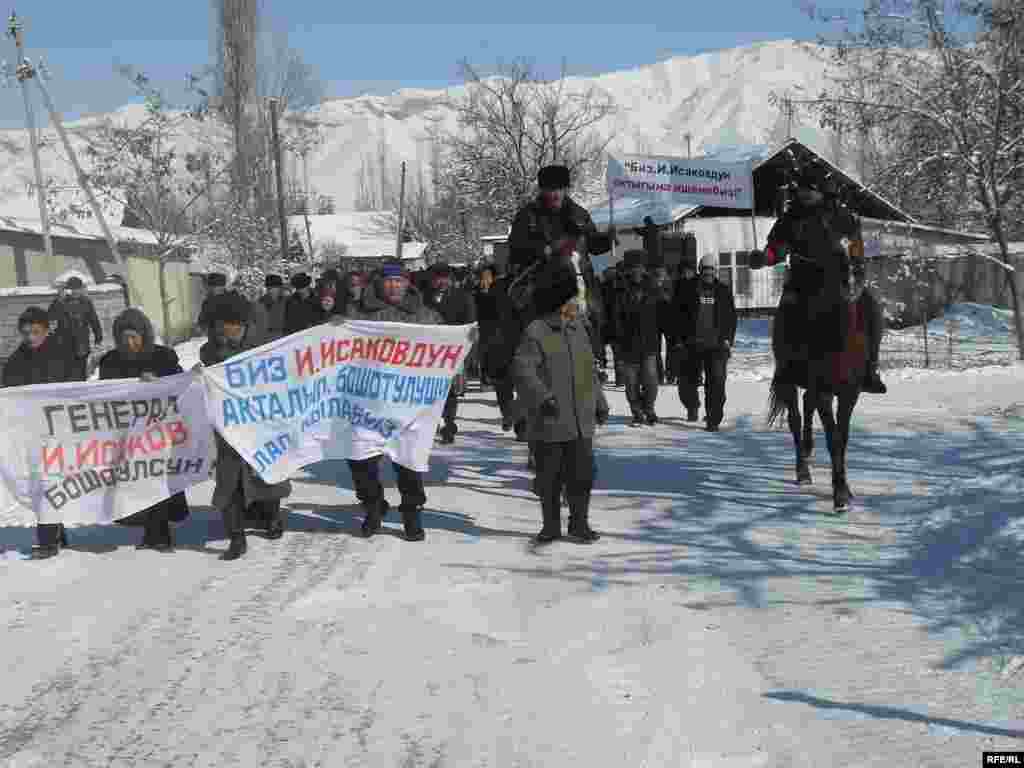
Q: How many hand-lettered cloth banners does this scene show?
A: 3